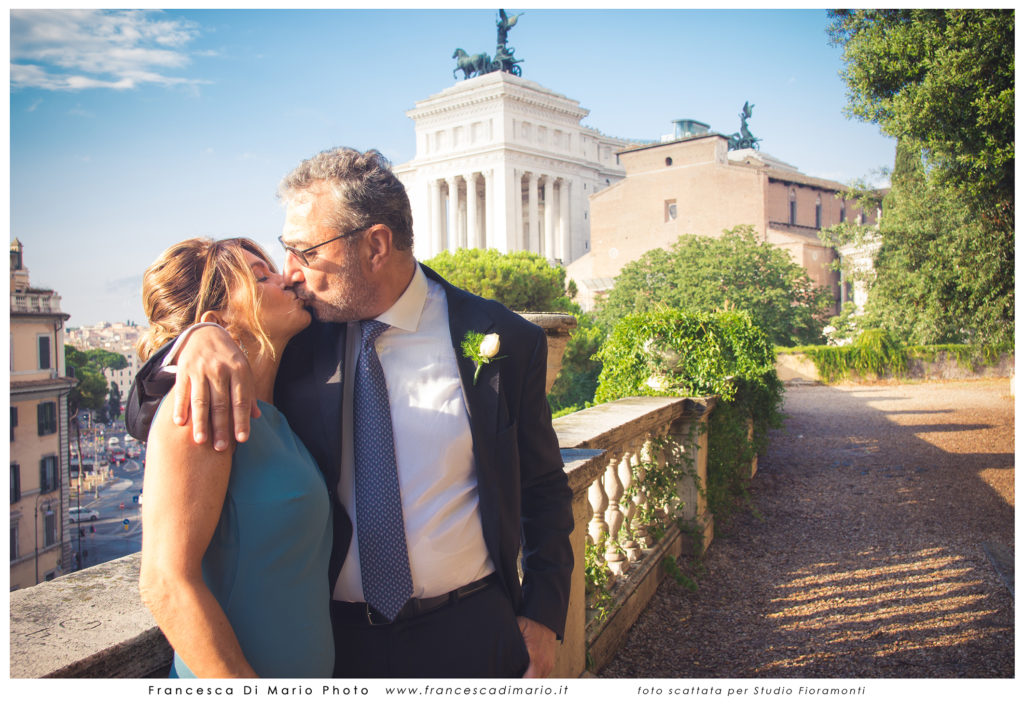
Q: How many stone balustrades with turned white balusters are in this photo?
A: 1